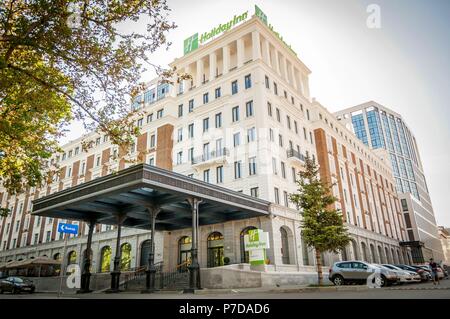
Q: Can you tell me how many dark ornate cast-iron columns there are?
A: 4